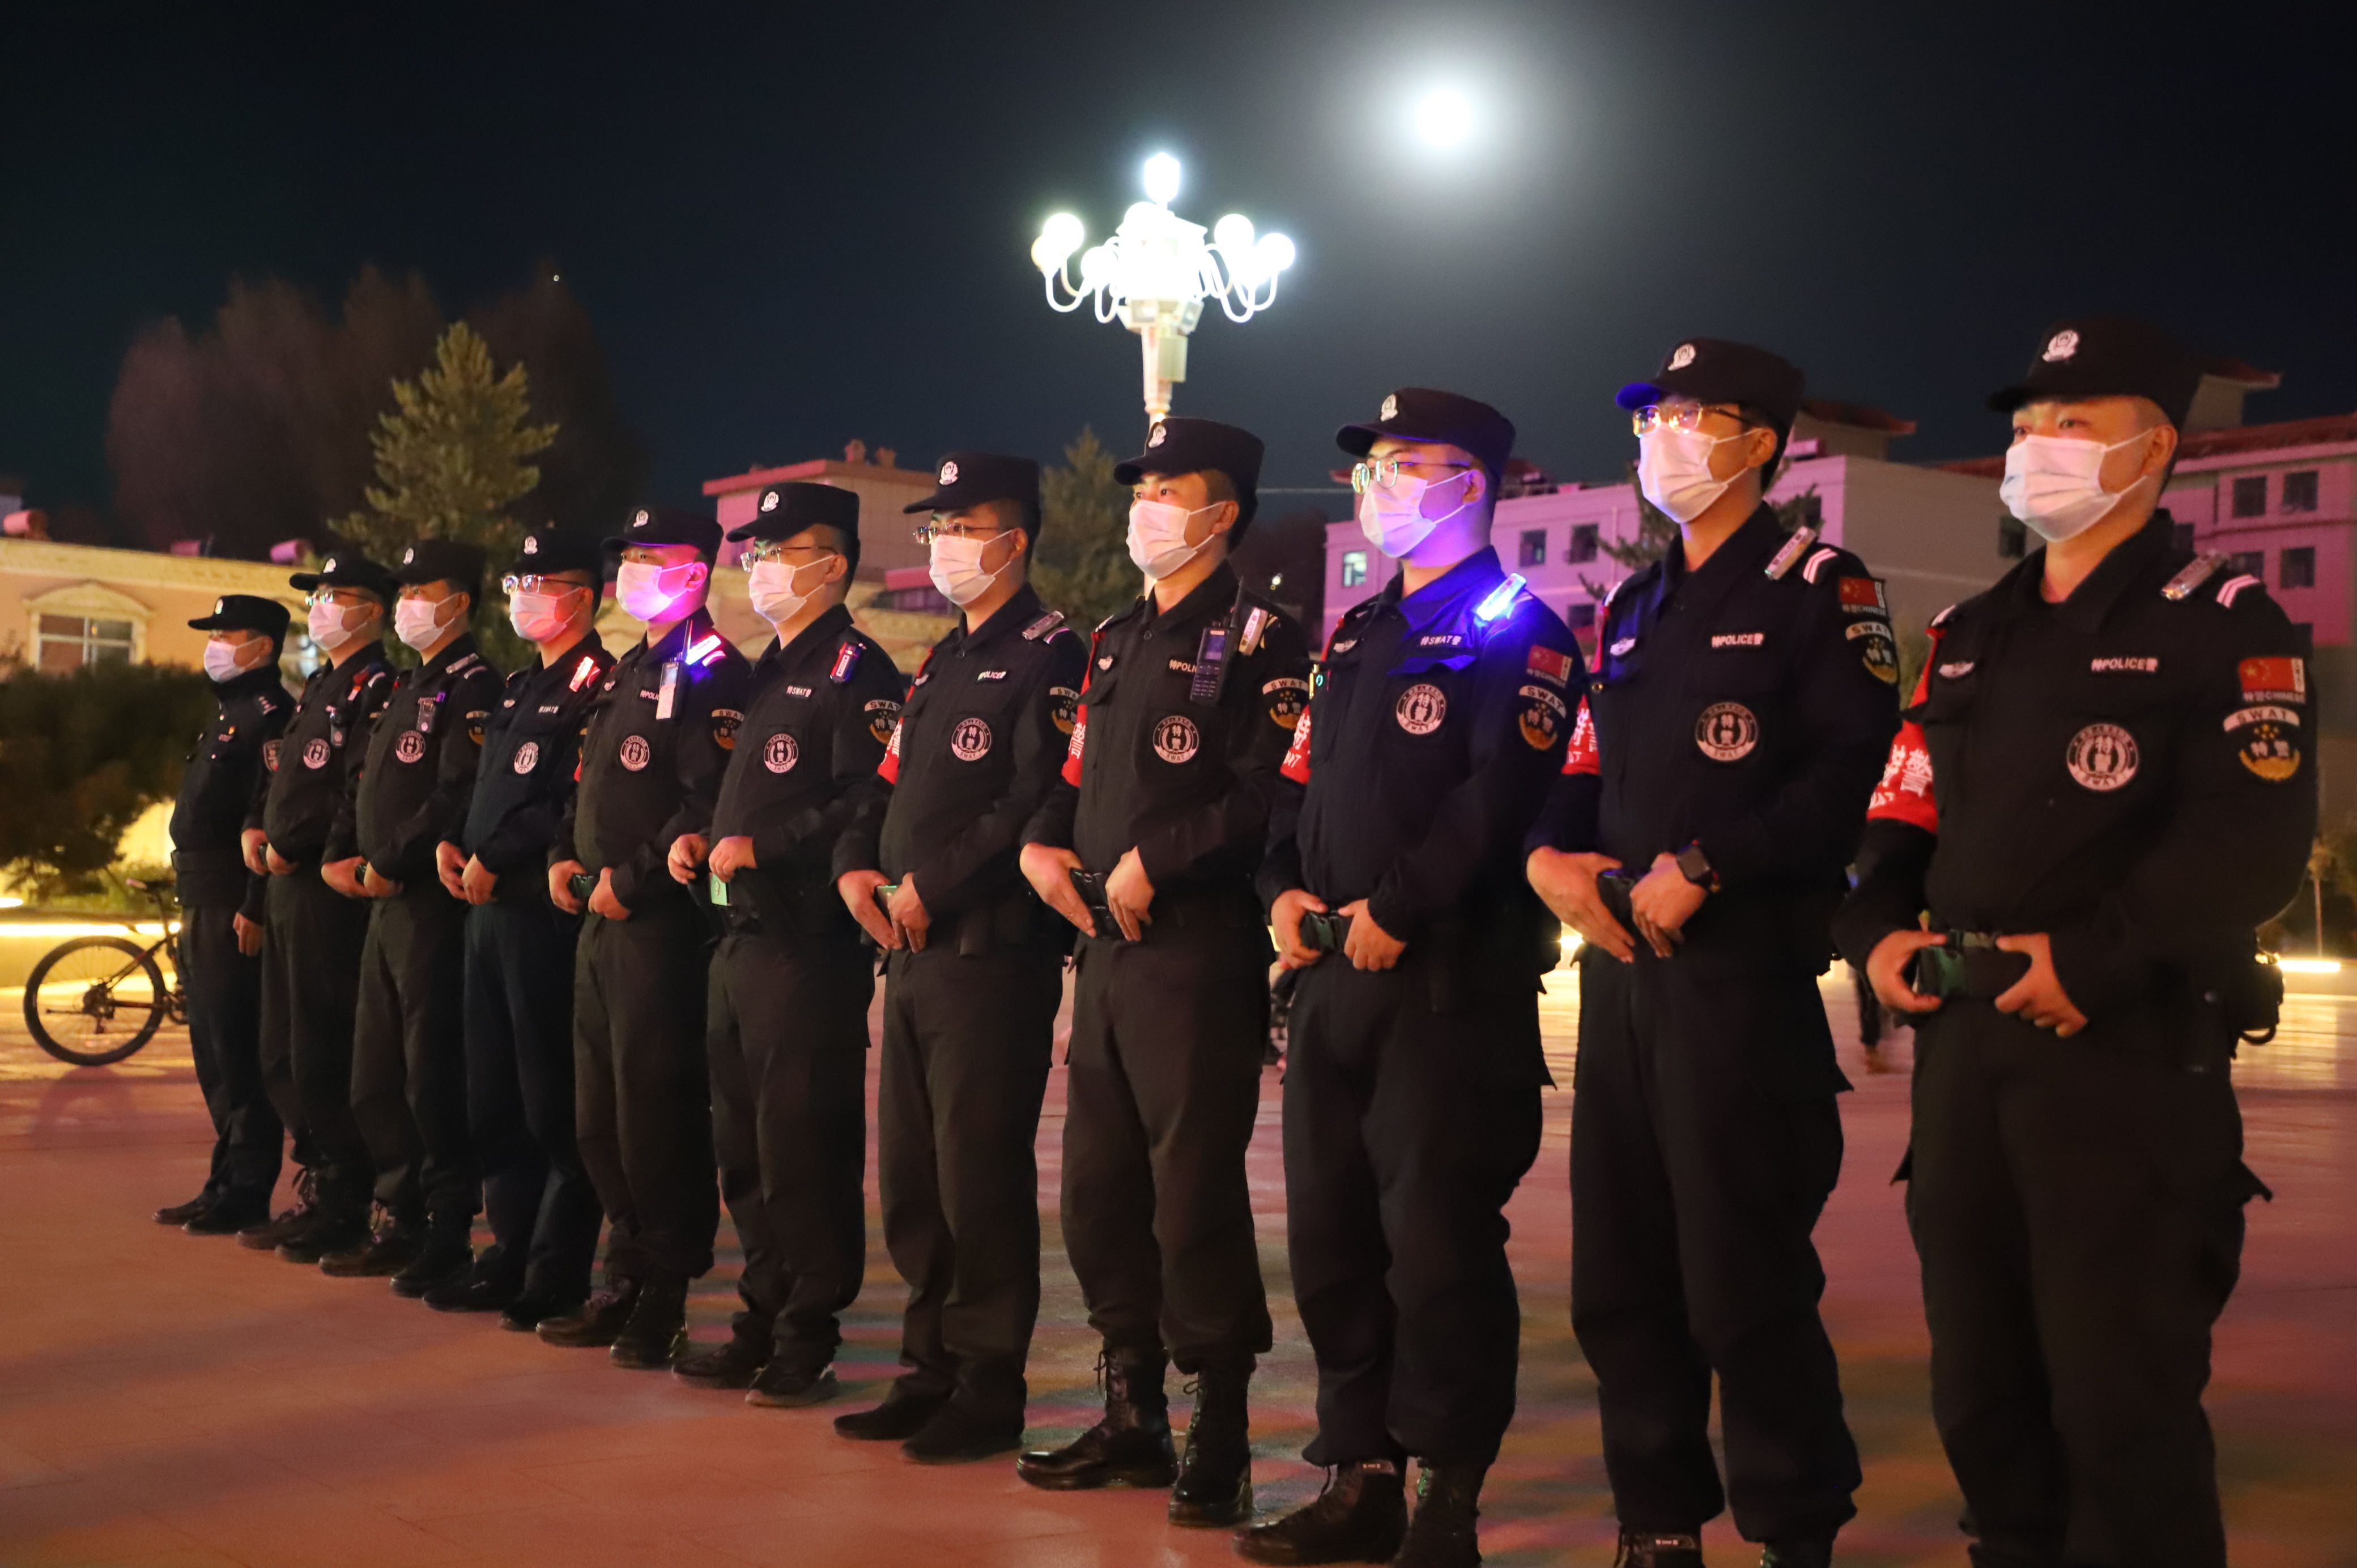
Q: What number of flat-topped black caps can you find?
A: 11